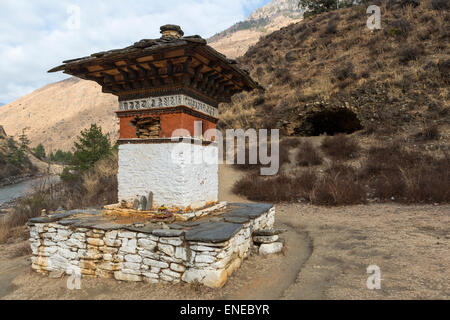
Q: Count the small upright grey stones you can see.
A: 3